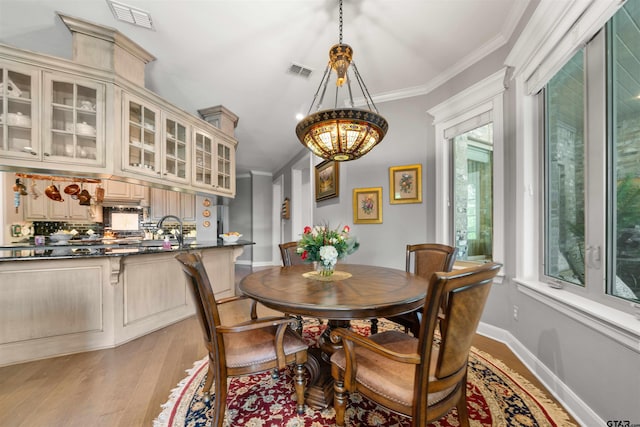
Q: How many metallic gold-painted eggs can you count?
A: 0